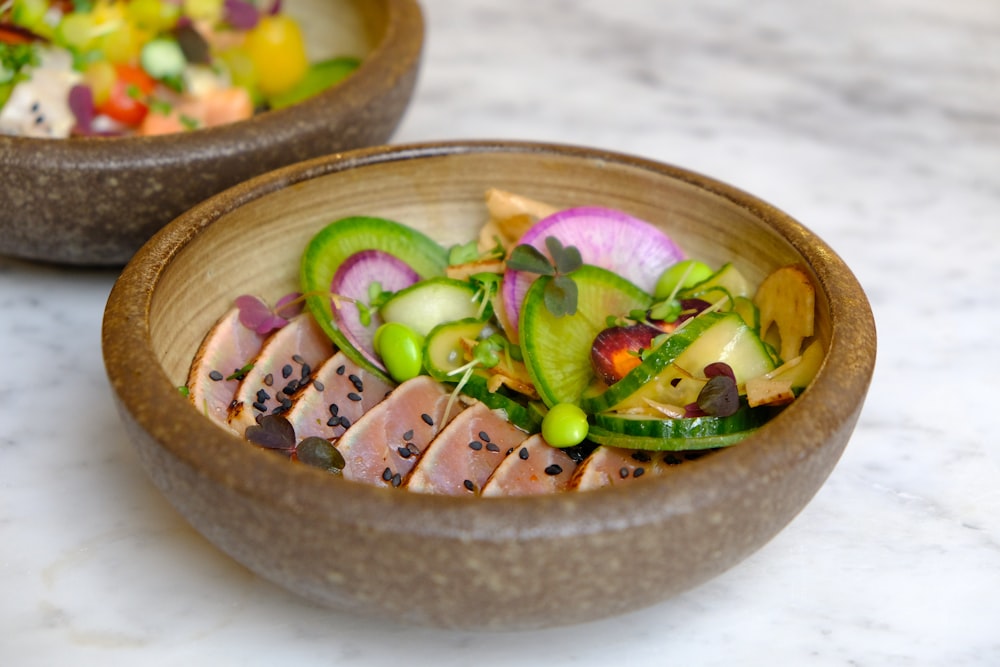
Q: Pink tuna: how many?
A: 7